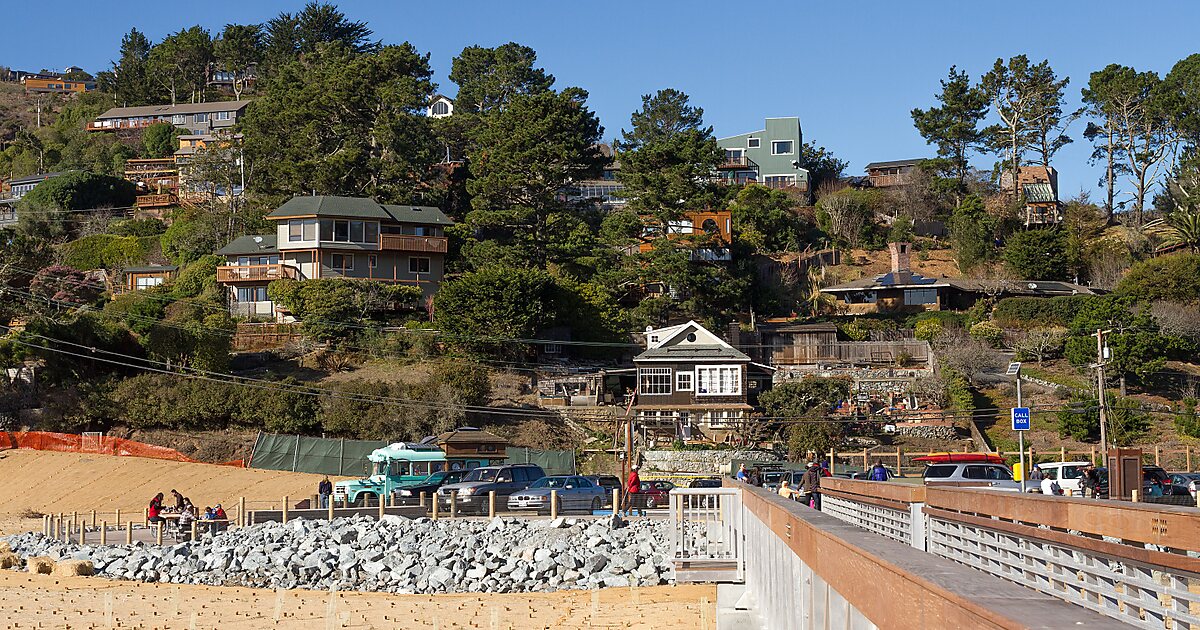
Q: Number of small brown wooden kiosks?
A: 1